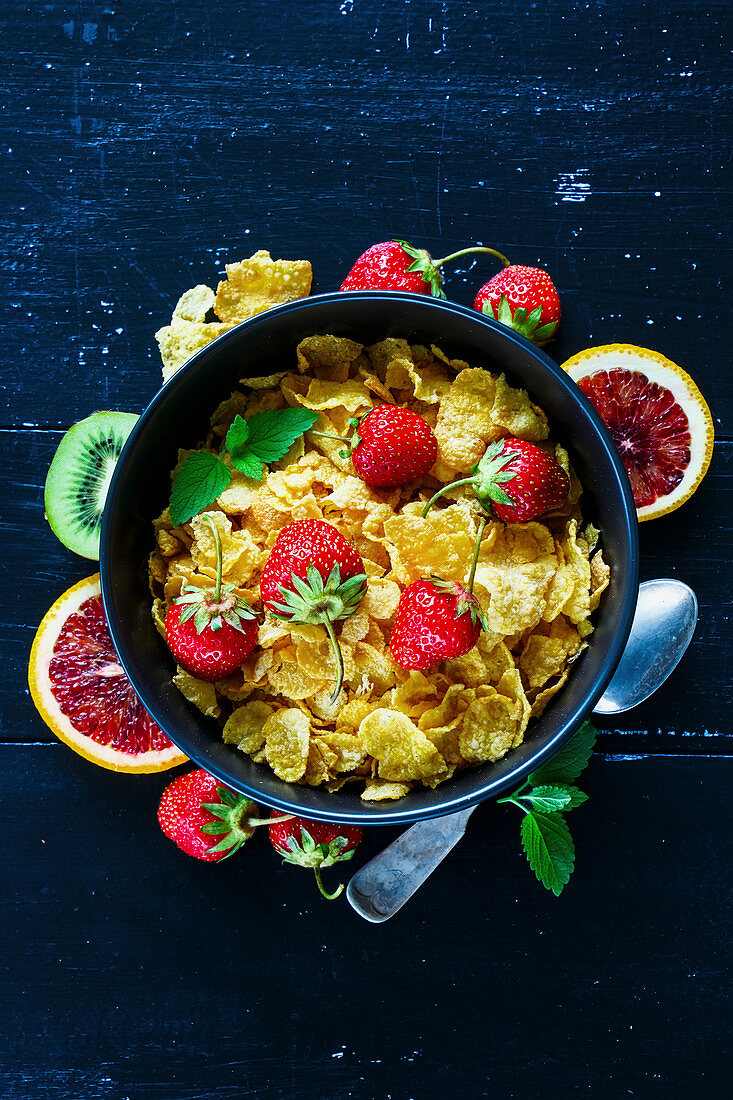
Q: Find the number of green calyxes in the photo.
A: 9